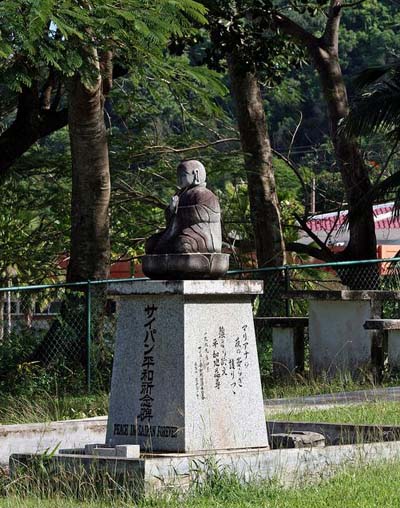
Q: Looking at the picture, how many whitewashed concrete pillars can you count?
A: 3